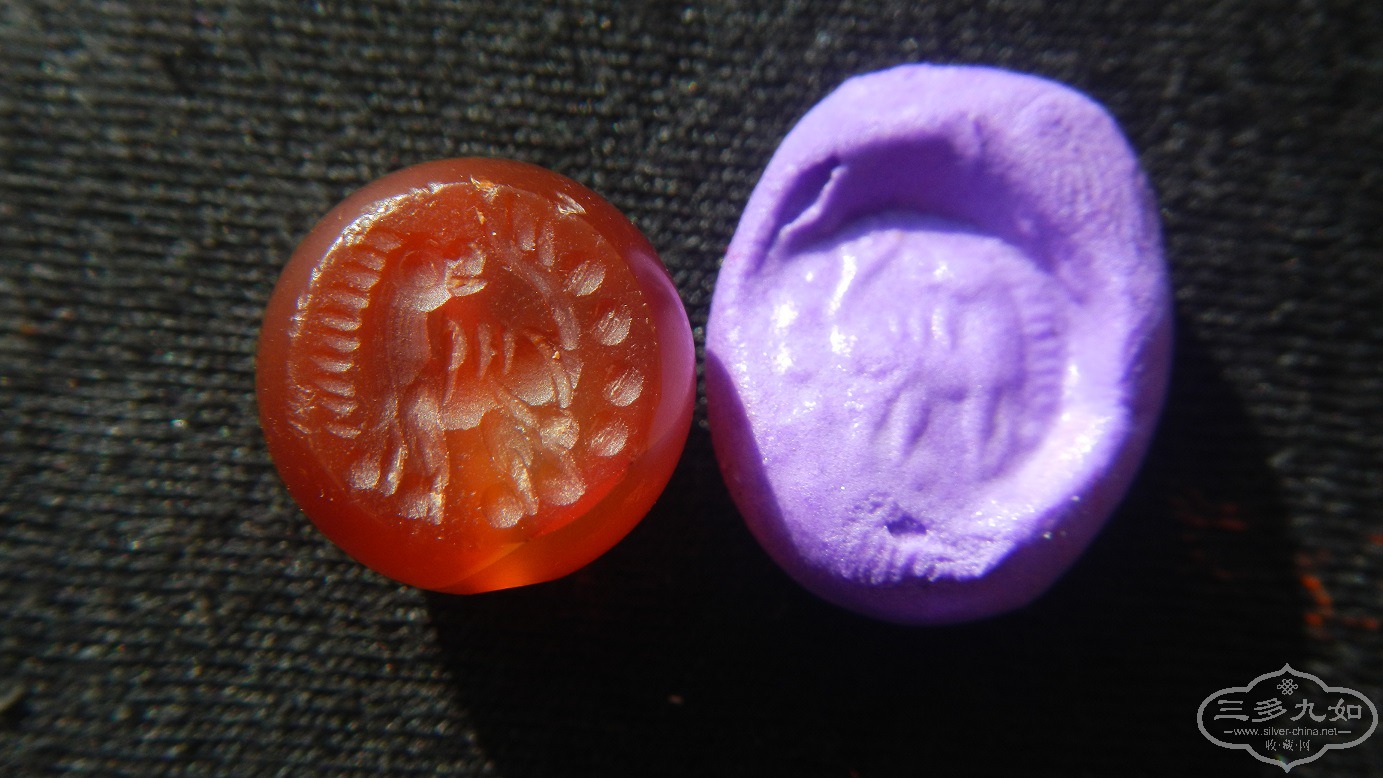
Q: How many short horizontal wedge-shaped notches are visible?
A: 10